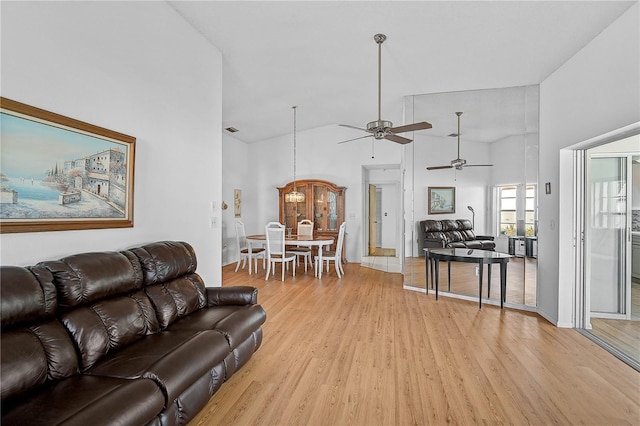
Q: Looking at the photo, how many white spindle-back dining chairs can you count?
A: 4